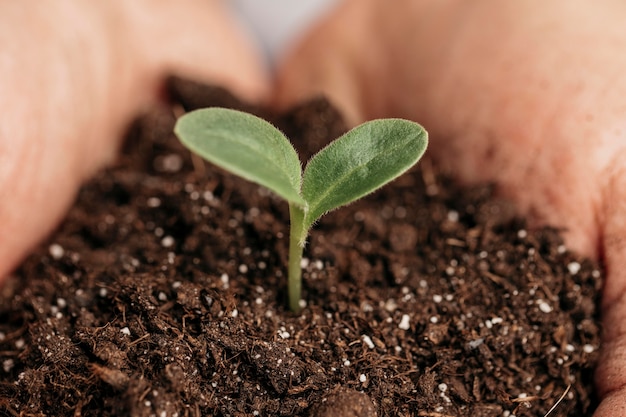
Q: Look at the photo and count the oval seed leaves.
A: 2